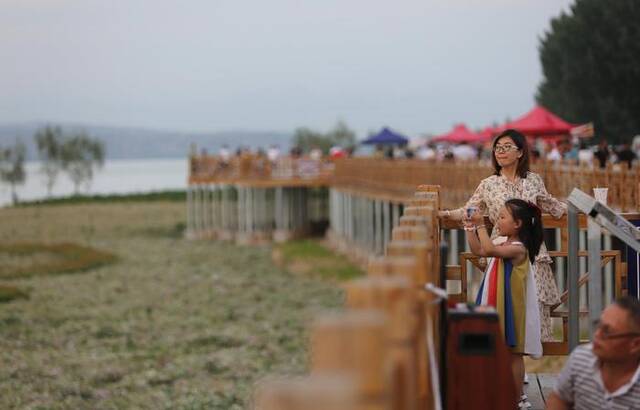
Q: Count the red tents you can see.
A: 3